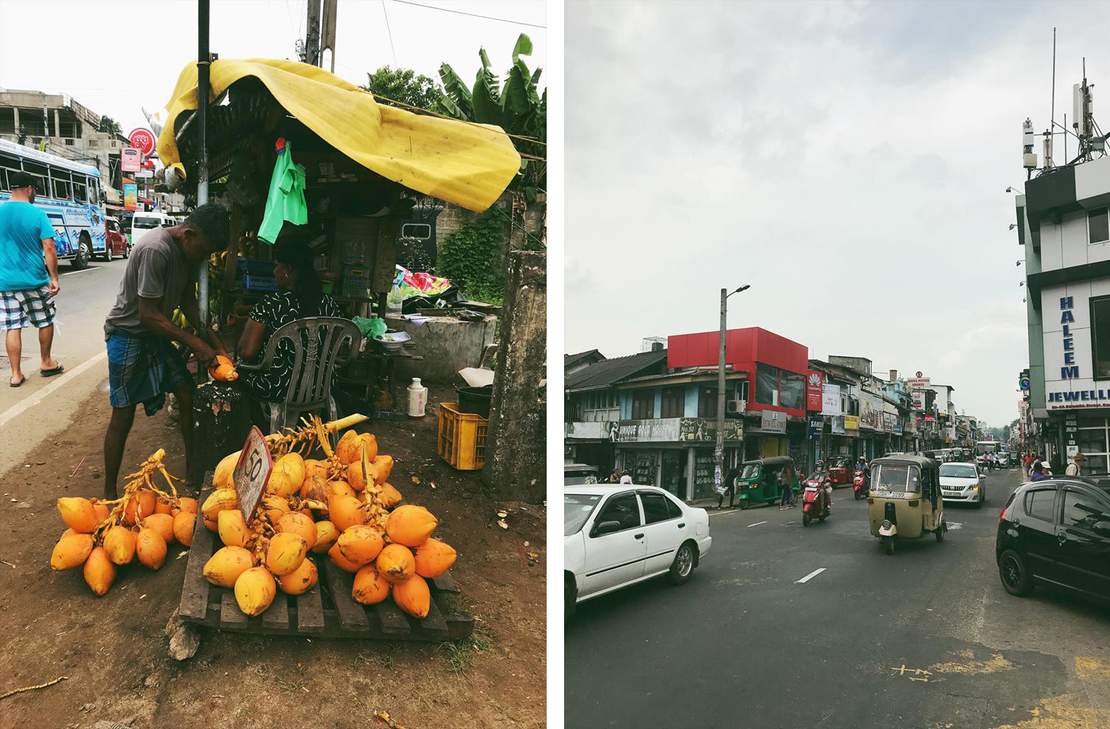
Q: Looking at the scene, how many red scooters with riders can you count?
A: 2